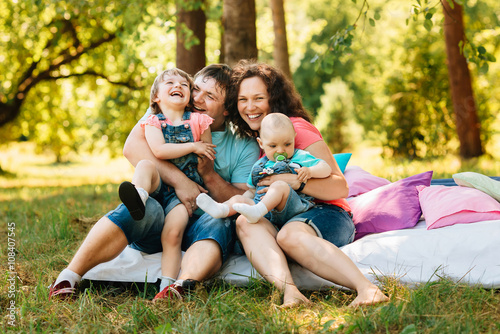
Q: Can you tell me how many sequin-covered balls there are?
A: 0